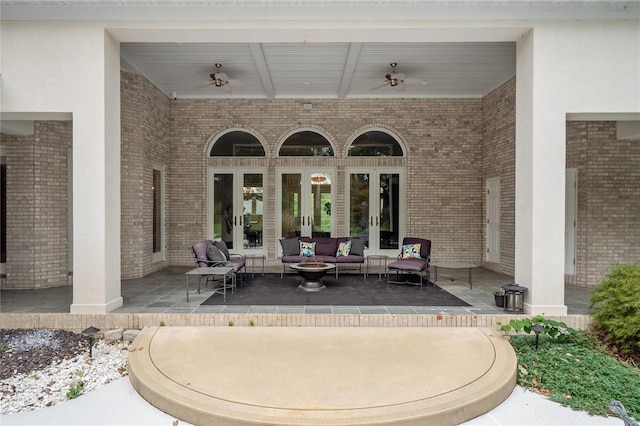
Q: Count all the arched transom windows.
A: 3